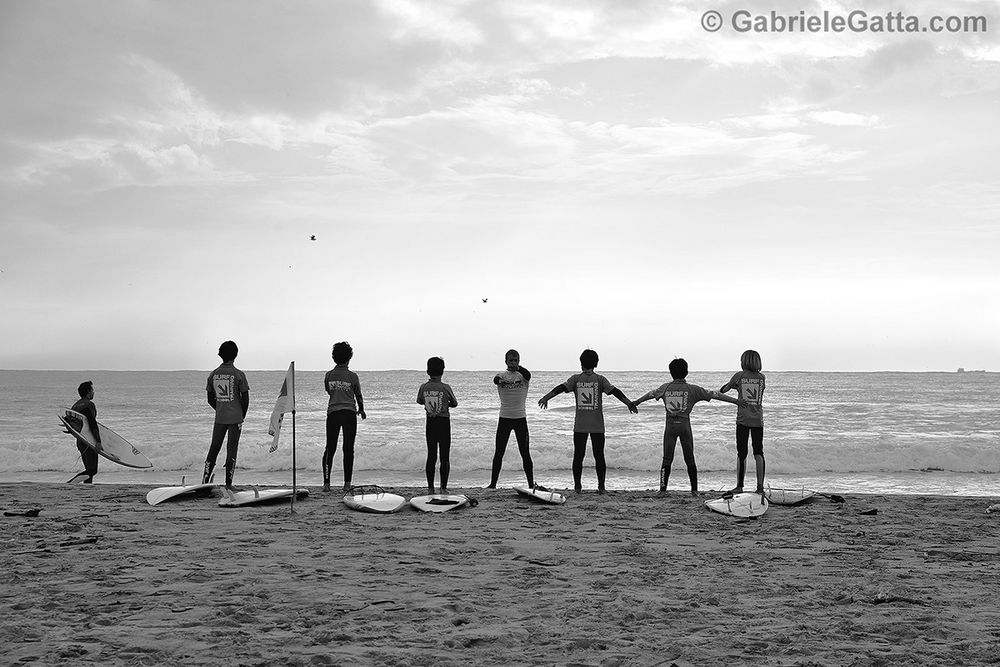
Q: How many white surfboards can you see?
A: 8